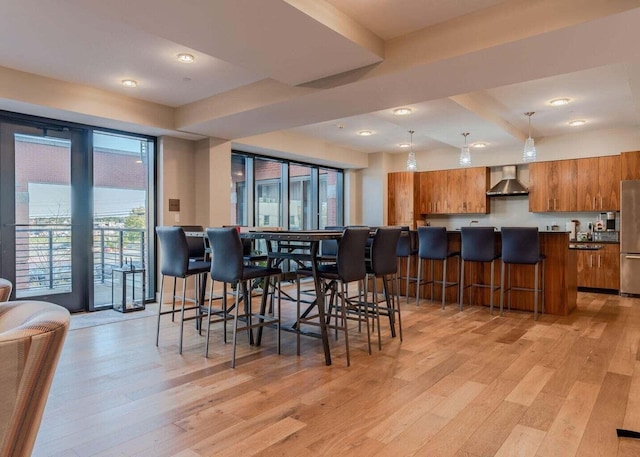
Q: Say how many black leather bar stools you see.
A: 12